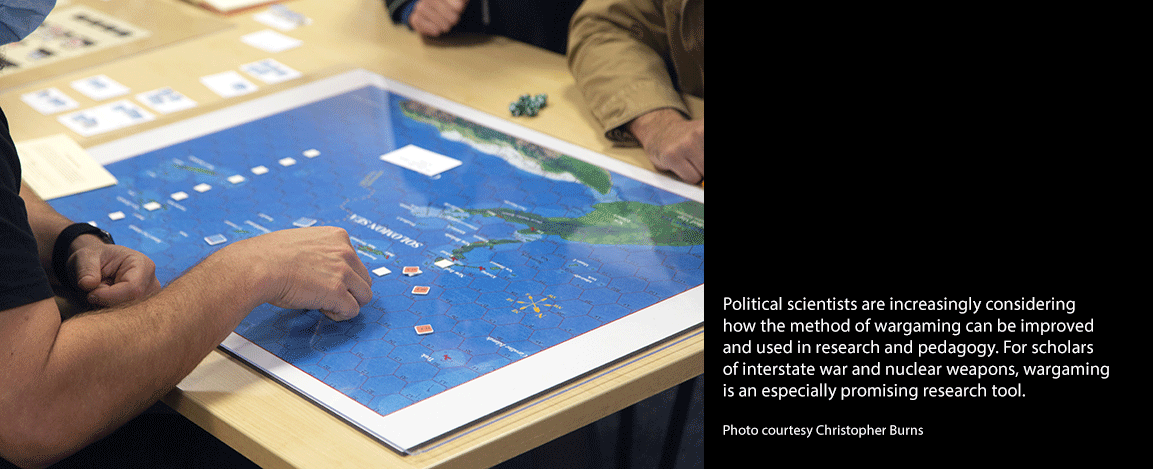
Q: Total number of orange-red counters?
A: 3